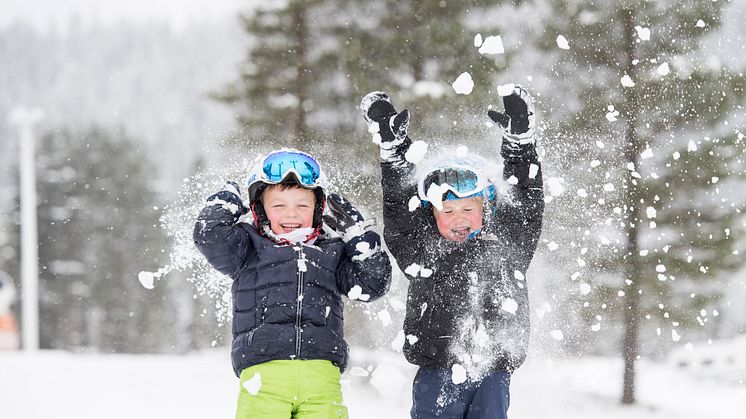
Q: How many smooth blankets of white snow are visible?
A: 1